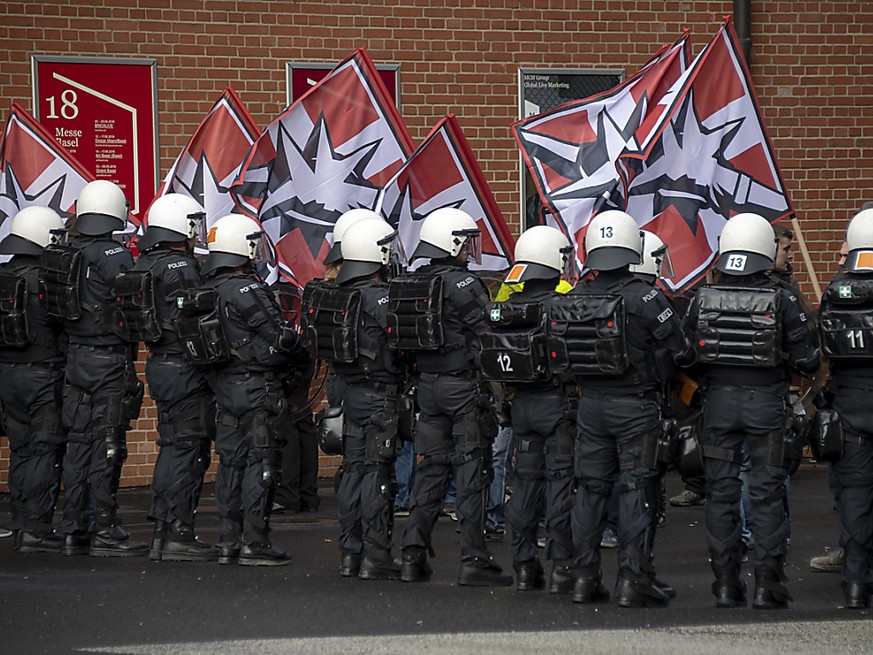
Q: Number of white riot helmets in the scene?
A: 12